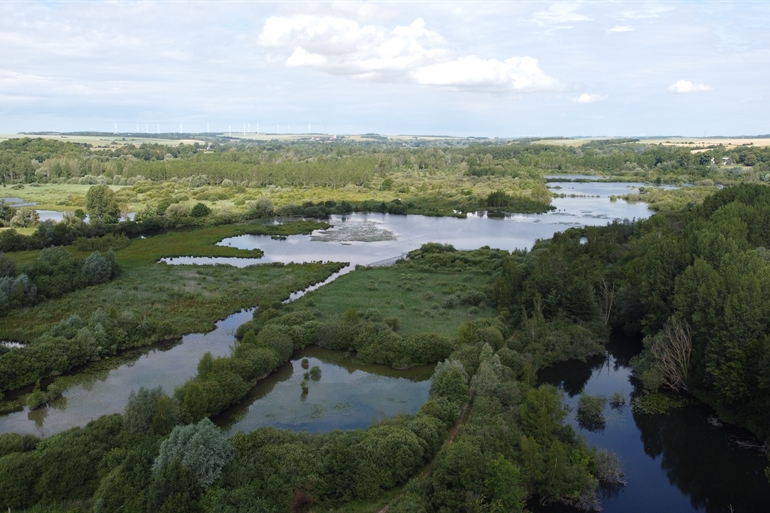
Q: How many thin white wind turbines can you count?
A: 13